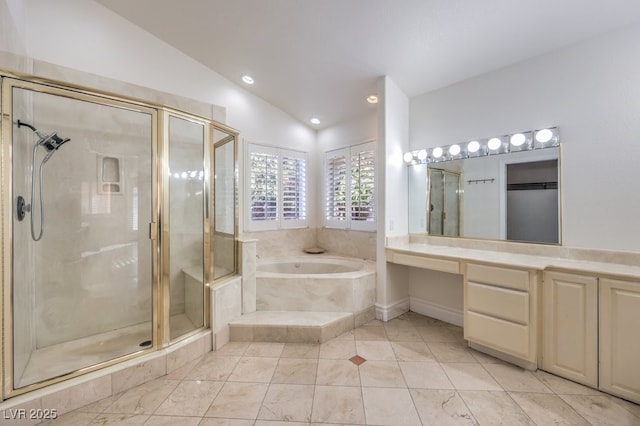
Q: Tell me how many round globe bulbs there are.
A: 8